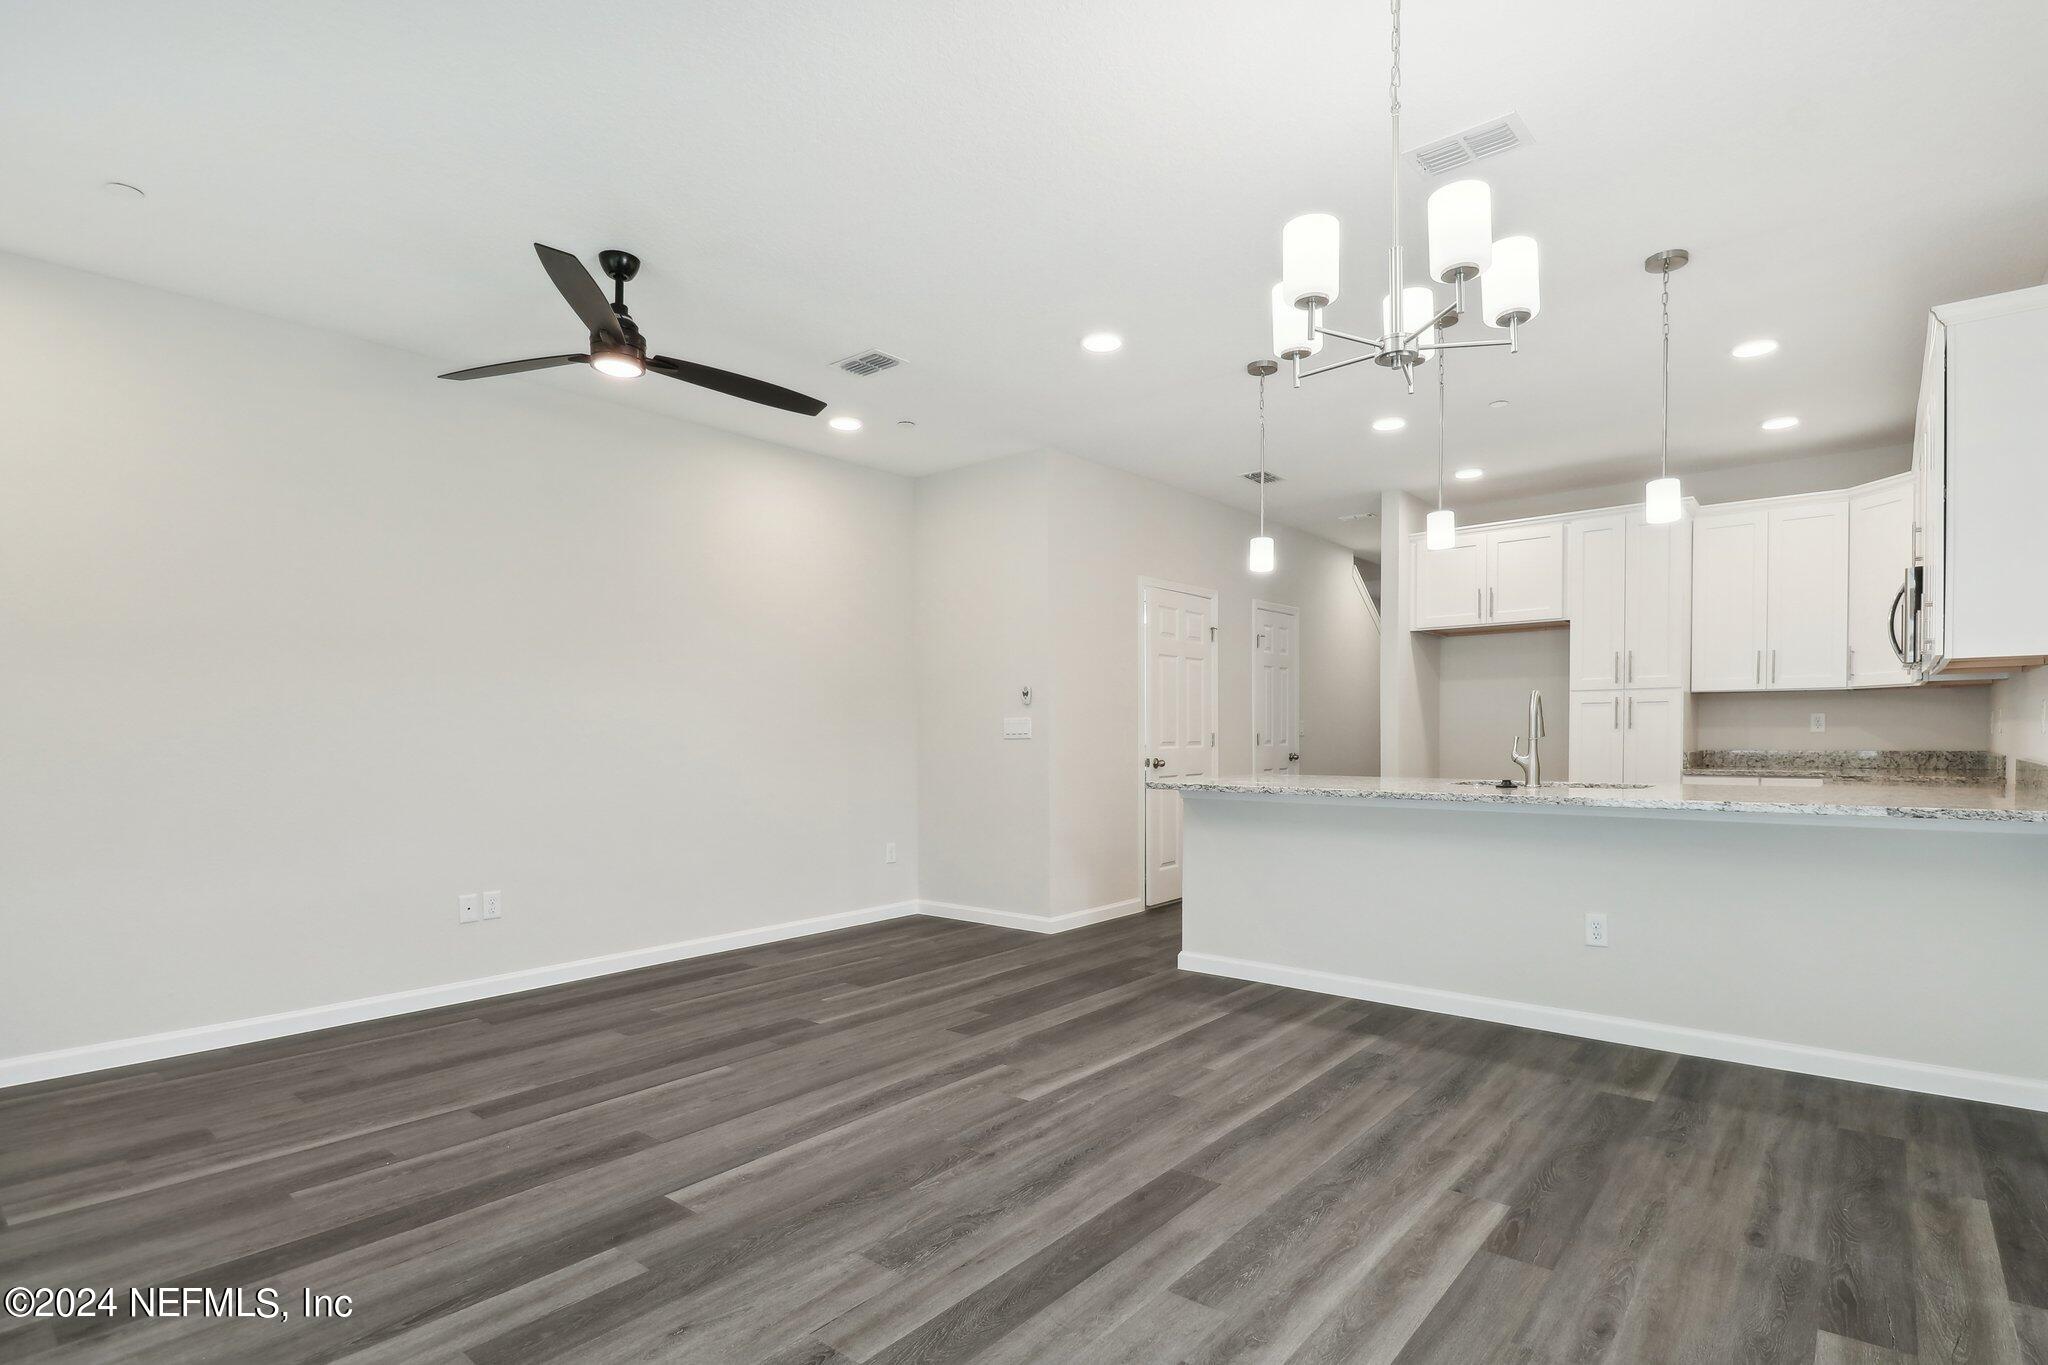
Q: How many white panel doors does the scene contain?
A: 2